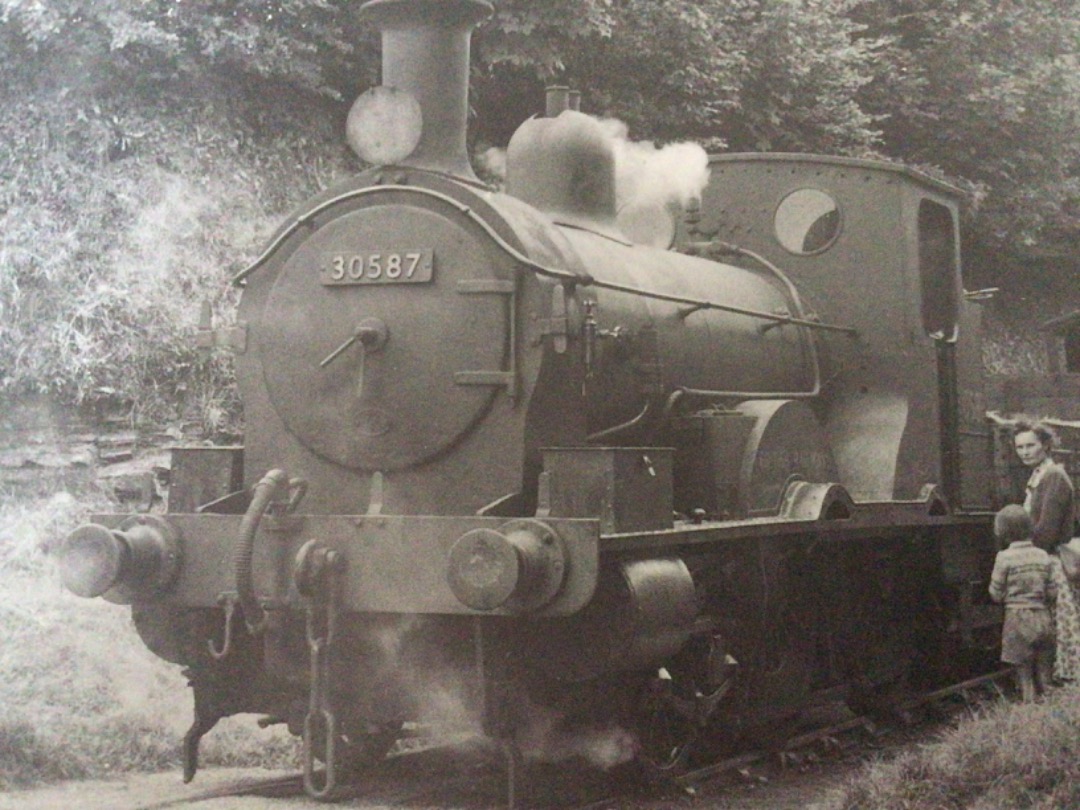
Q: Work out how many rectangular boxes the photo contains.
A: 2